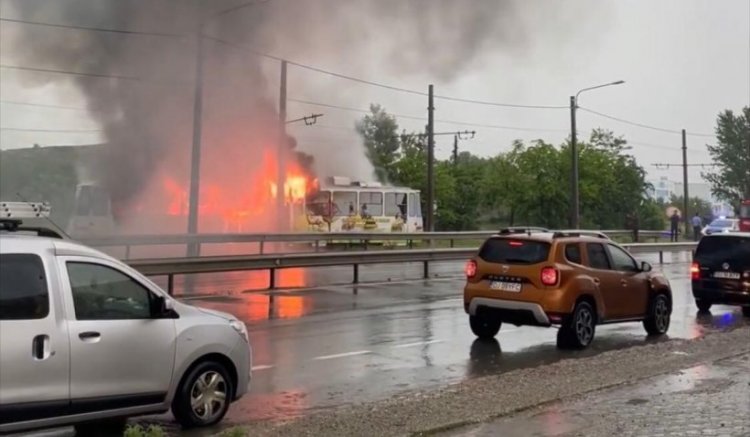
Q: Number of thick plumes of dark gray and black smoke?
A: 1